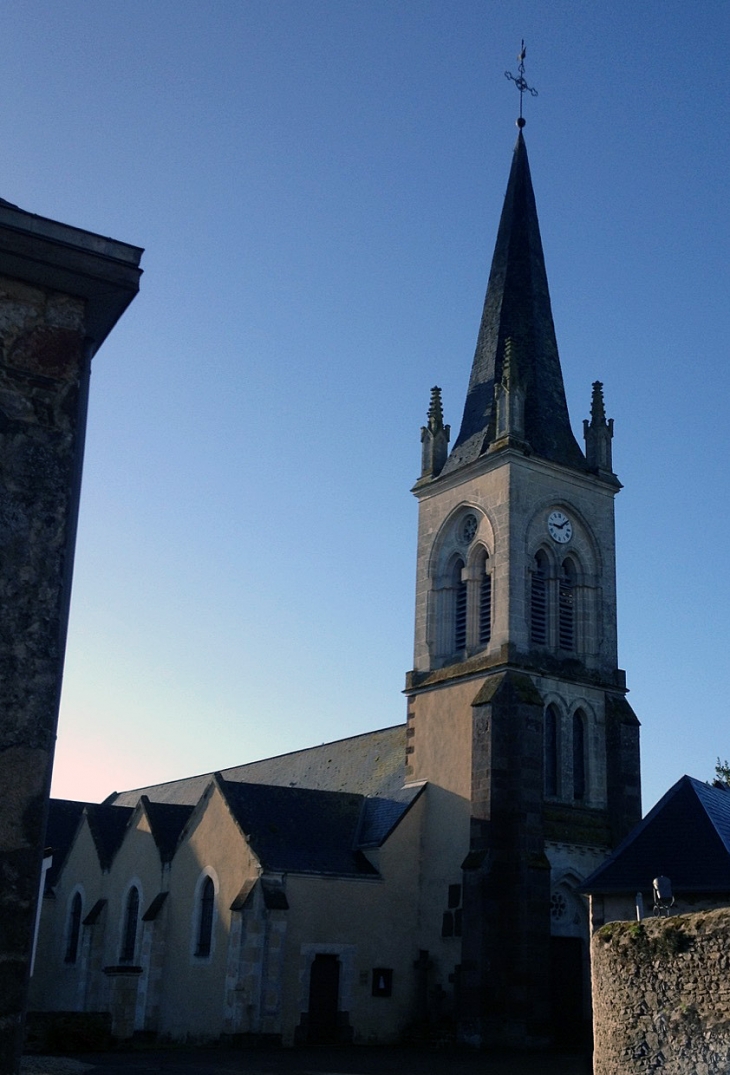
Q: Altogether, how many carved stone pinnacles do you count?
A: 3